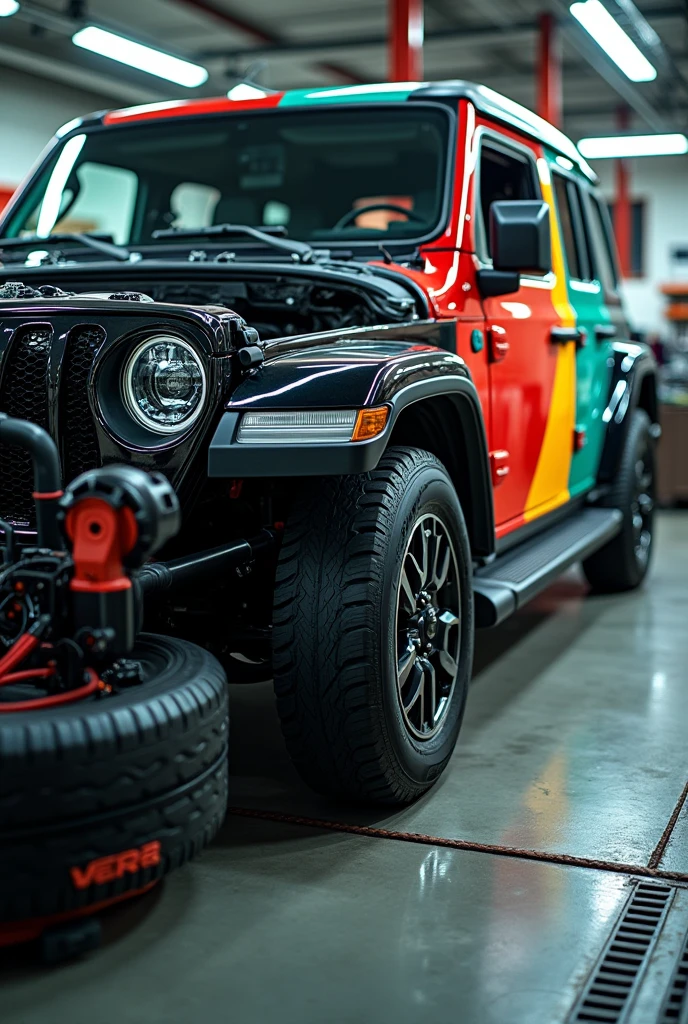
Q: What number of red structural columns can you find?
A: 3